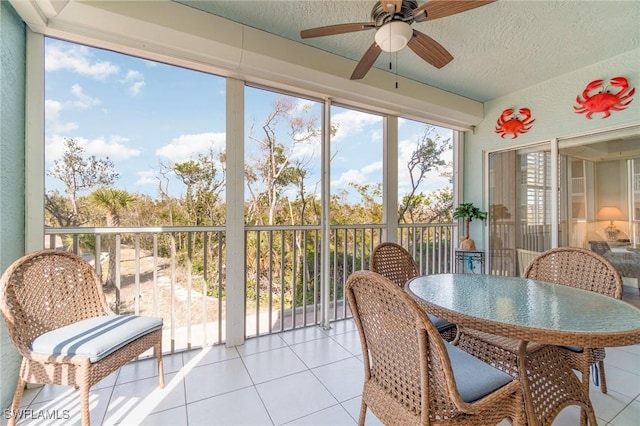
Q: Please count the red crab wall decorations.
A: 2